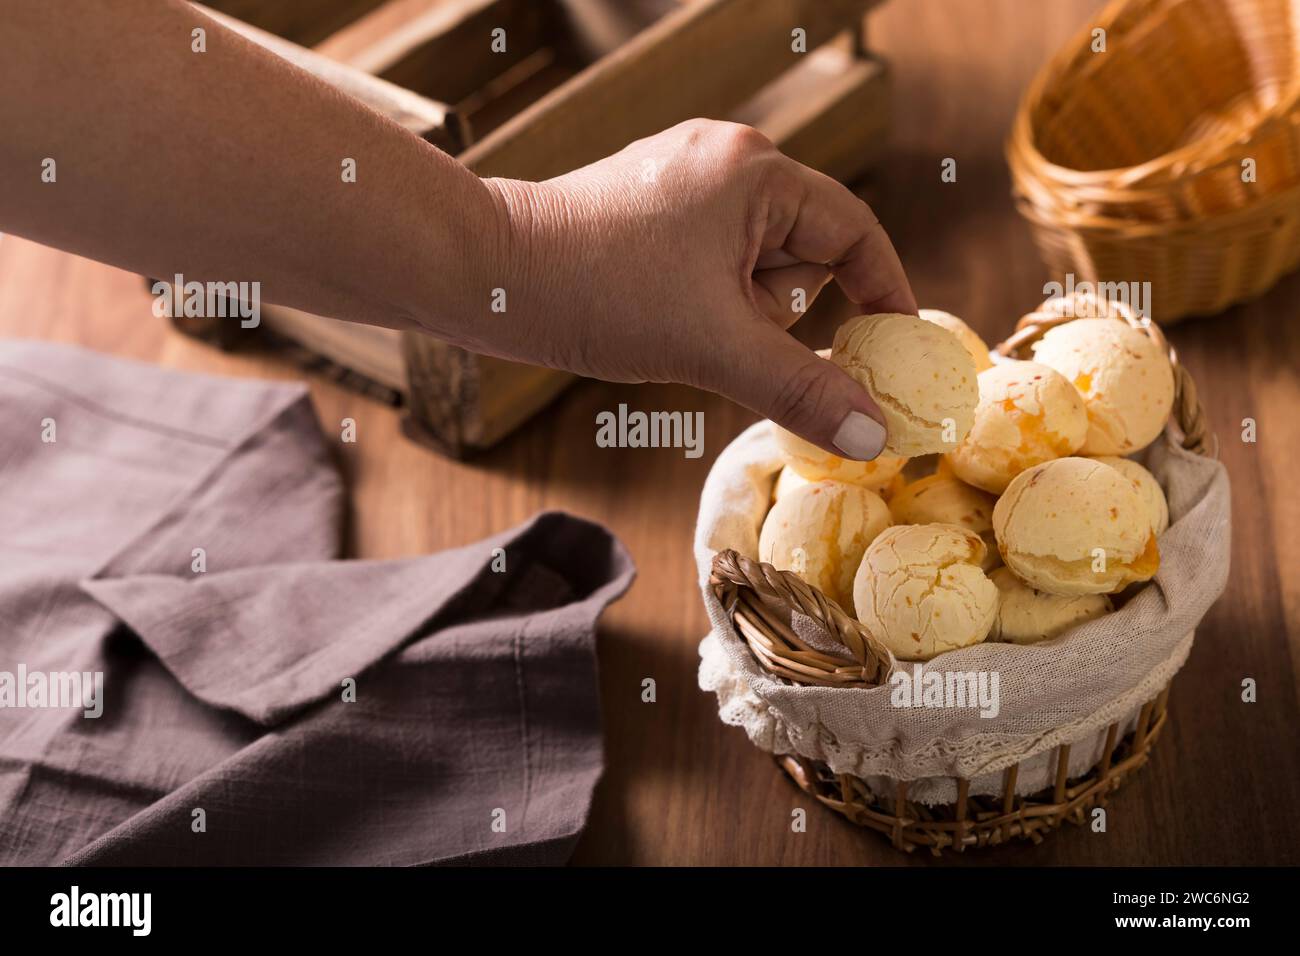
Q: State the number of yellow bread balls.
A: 12